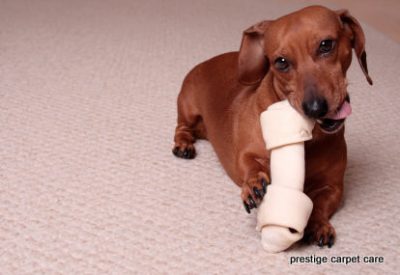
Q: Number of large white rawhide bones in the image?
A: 1